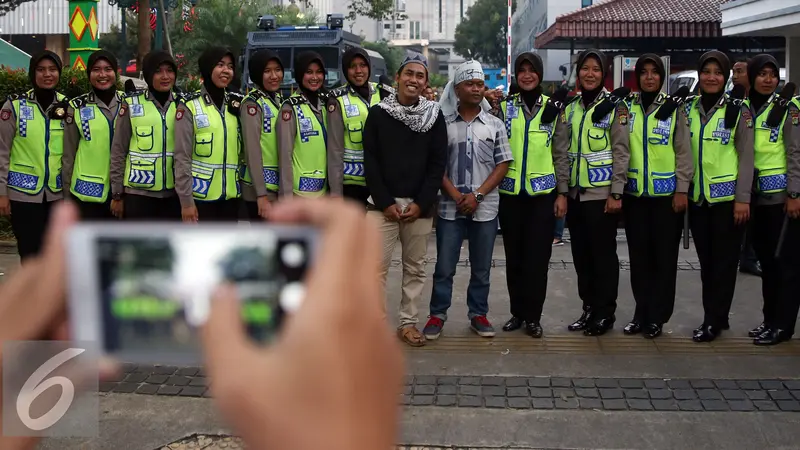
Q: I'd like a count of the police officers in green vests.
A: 12